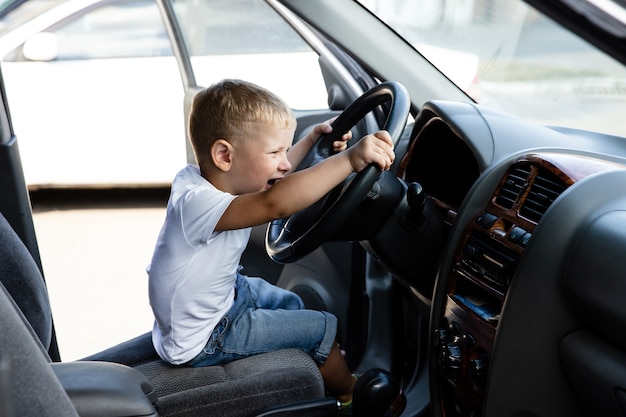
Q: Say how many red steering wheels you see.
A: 0